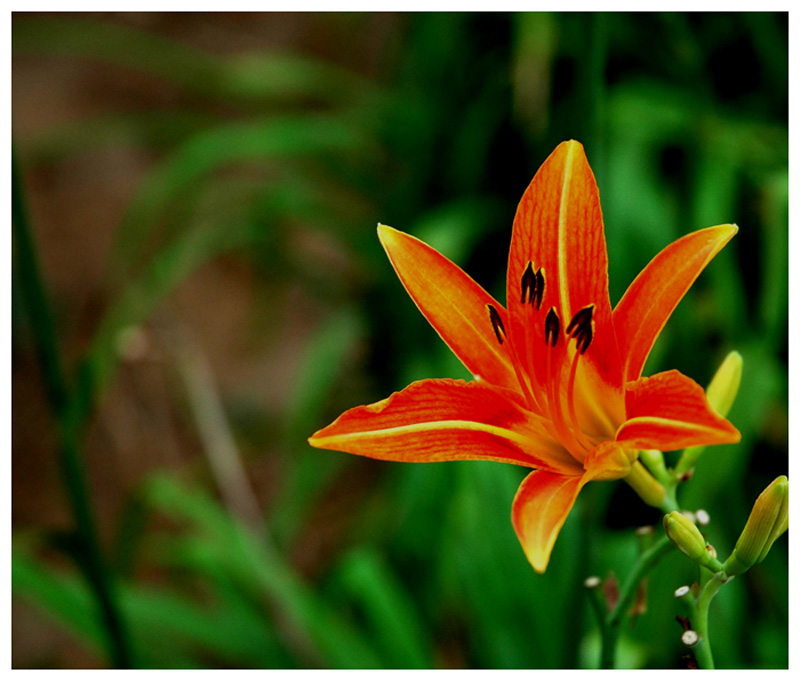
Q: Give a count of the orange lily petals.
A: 6